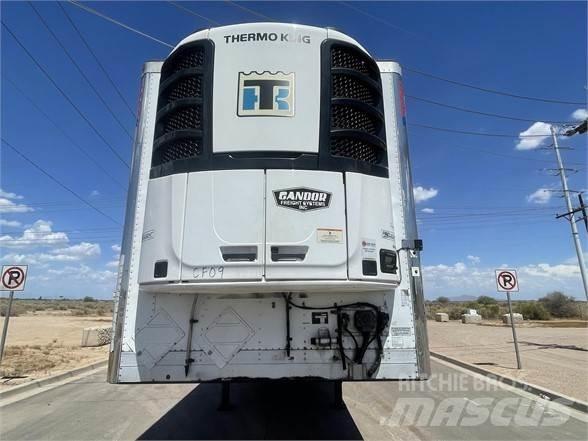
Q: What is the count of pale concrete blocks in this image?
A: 4